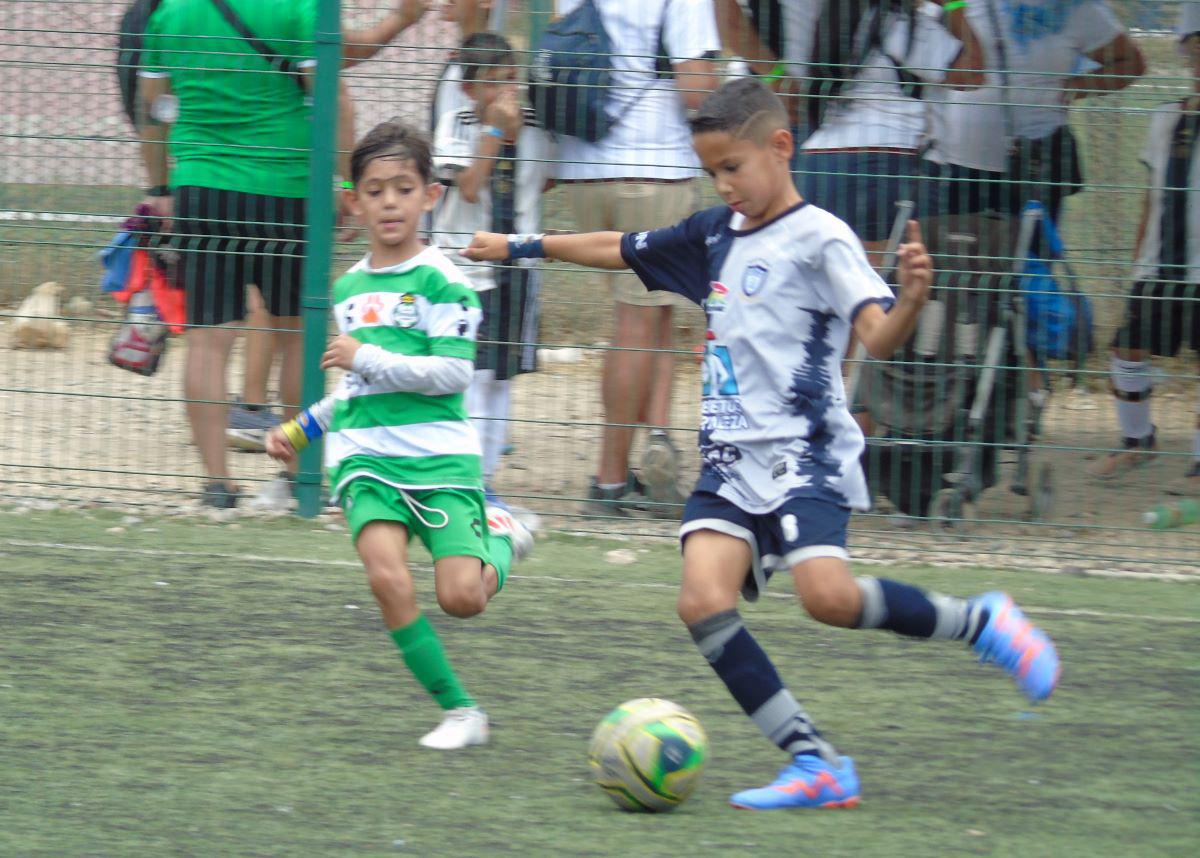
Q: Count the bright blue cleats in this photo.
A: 2